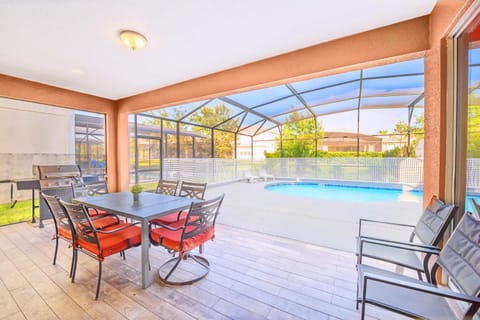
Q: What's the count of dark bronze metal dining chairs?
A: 6